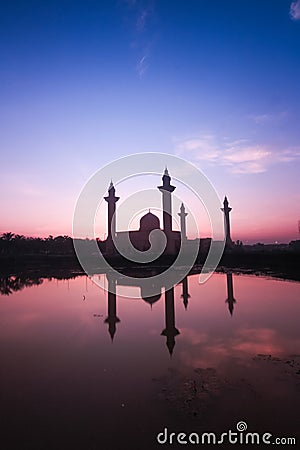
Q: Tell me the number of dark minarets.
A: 4